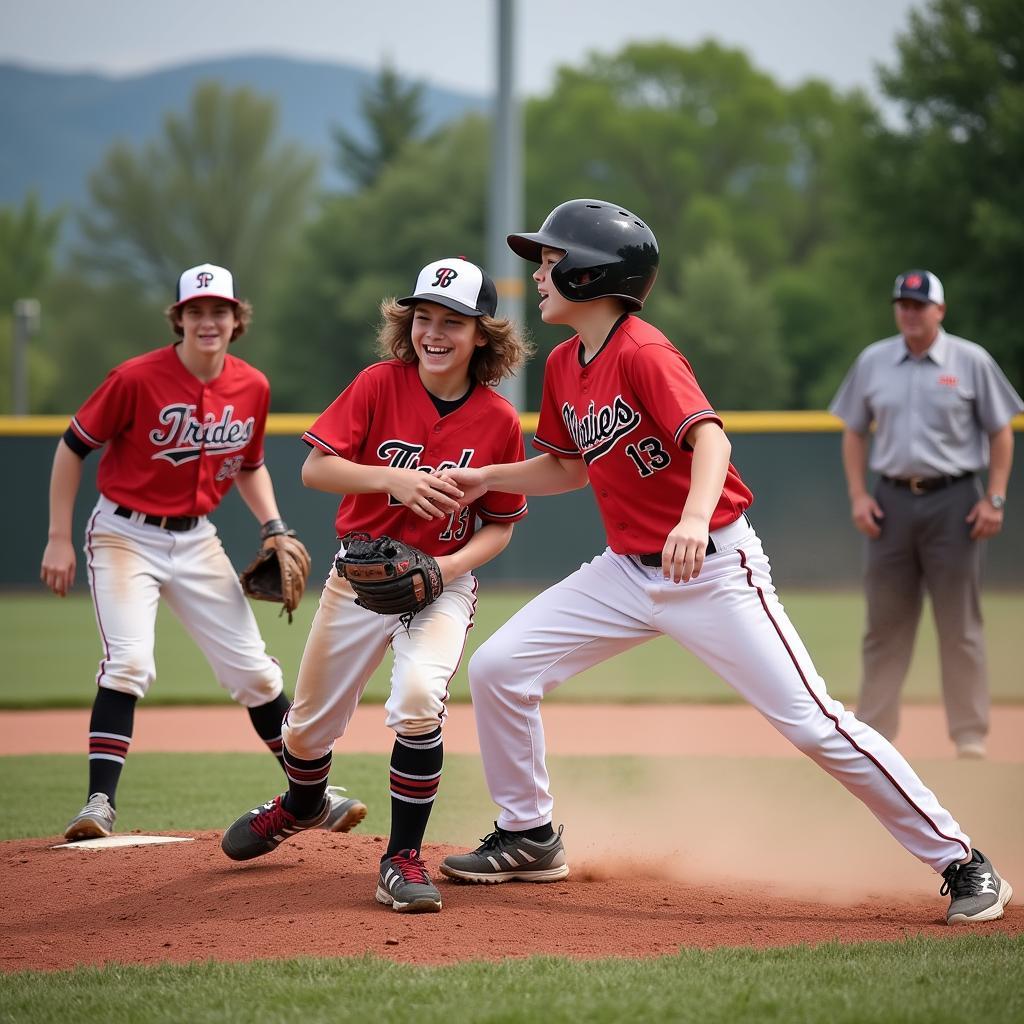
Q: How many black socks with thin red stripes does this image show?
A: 4